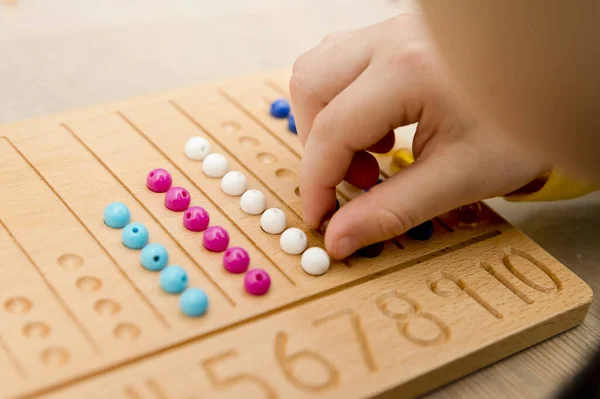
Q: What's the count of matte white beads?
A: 7